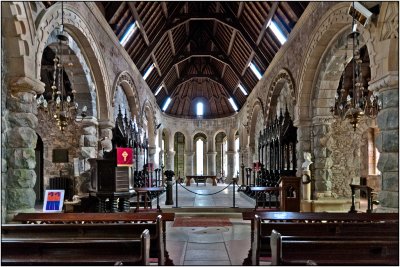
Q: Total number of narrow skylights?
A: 9